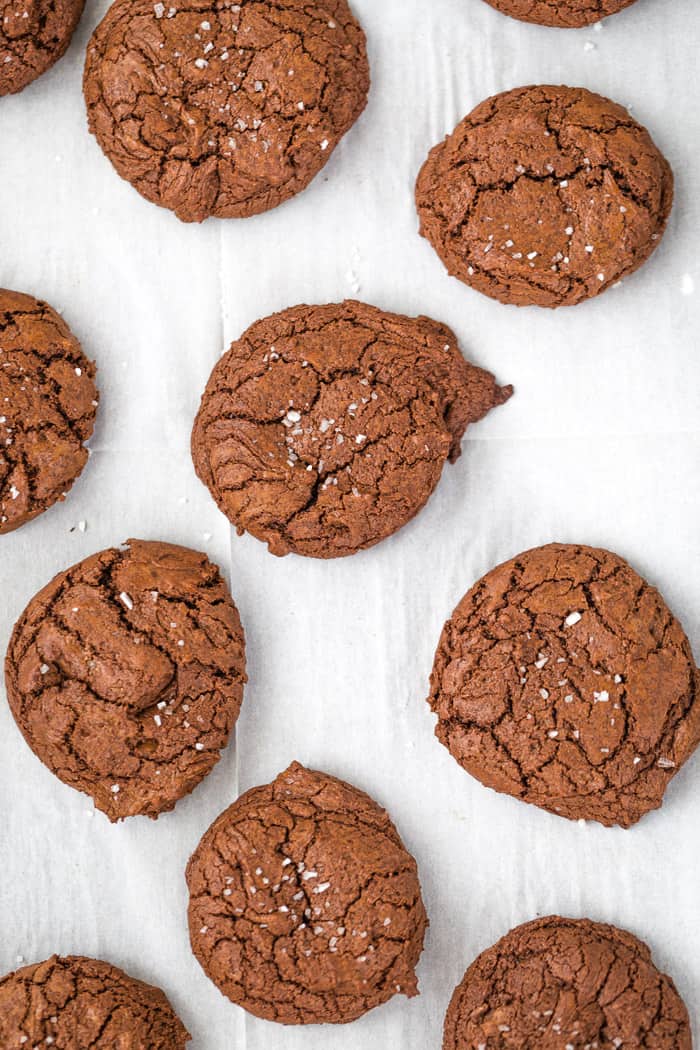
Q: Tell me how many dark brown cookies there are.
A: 11